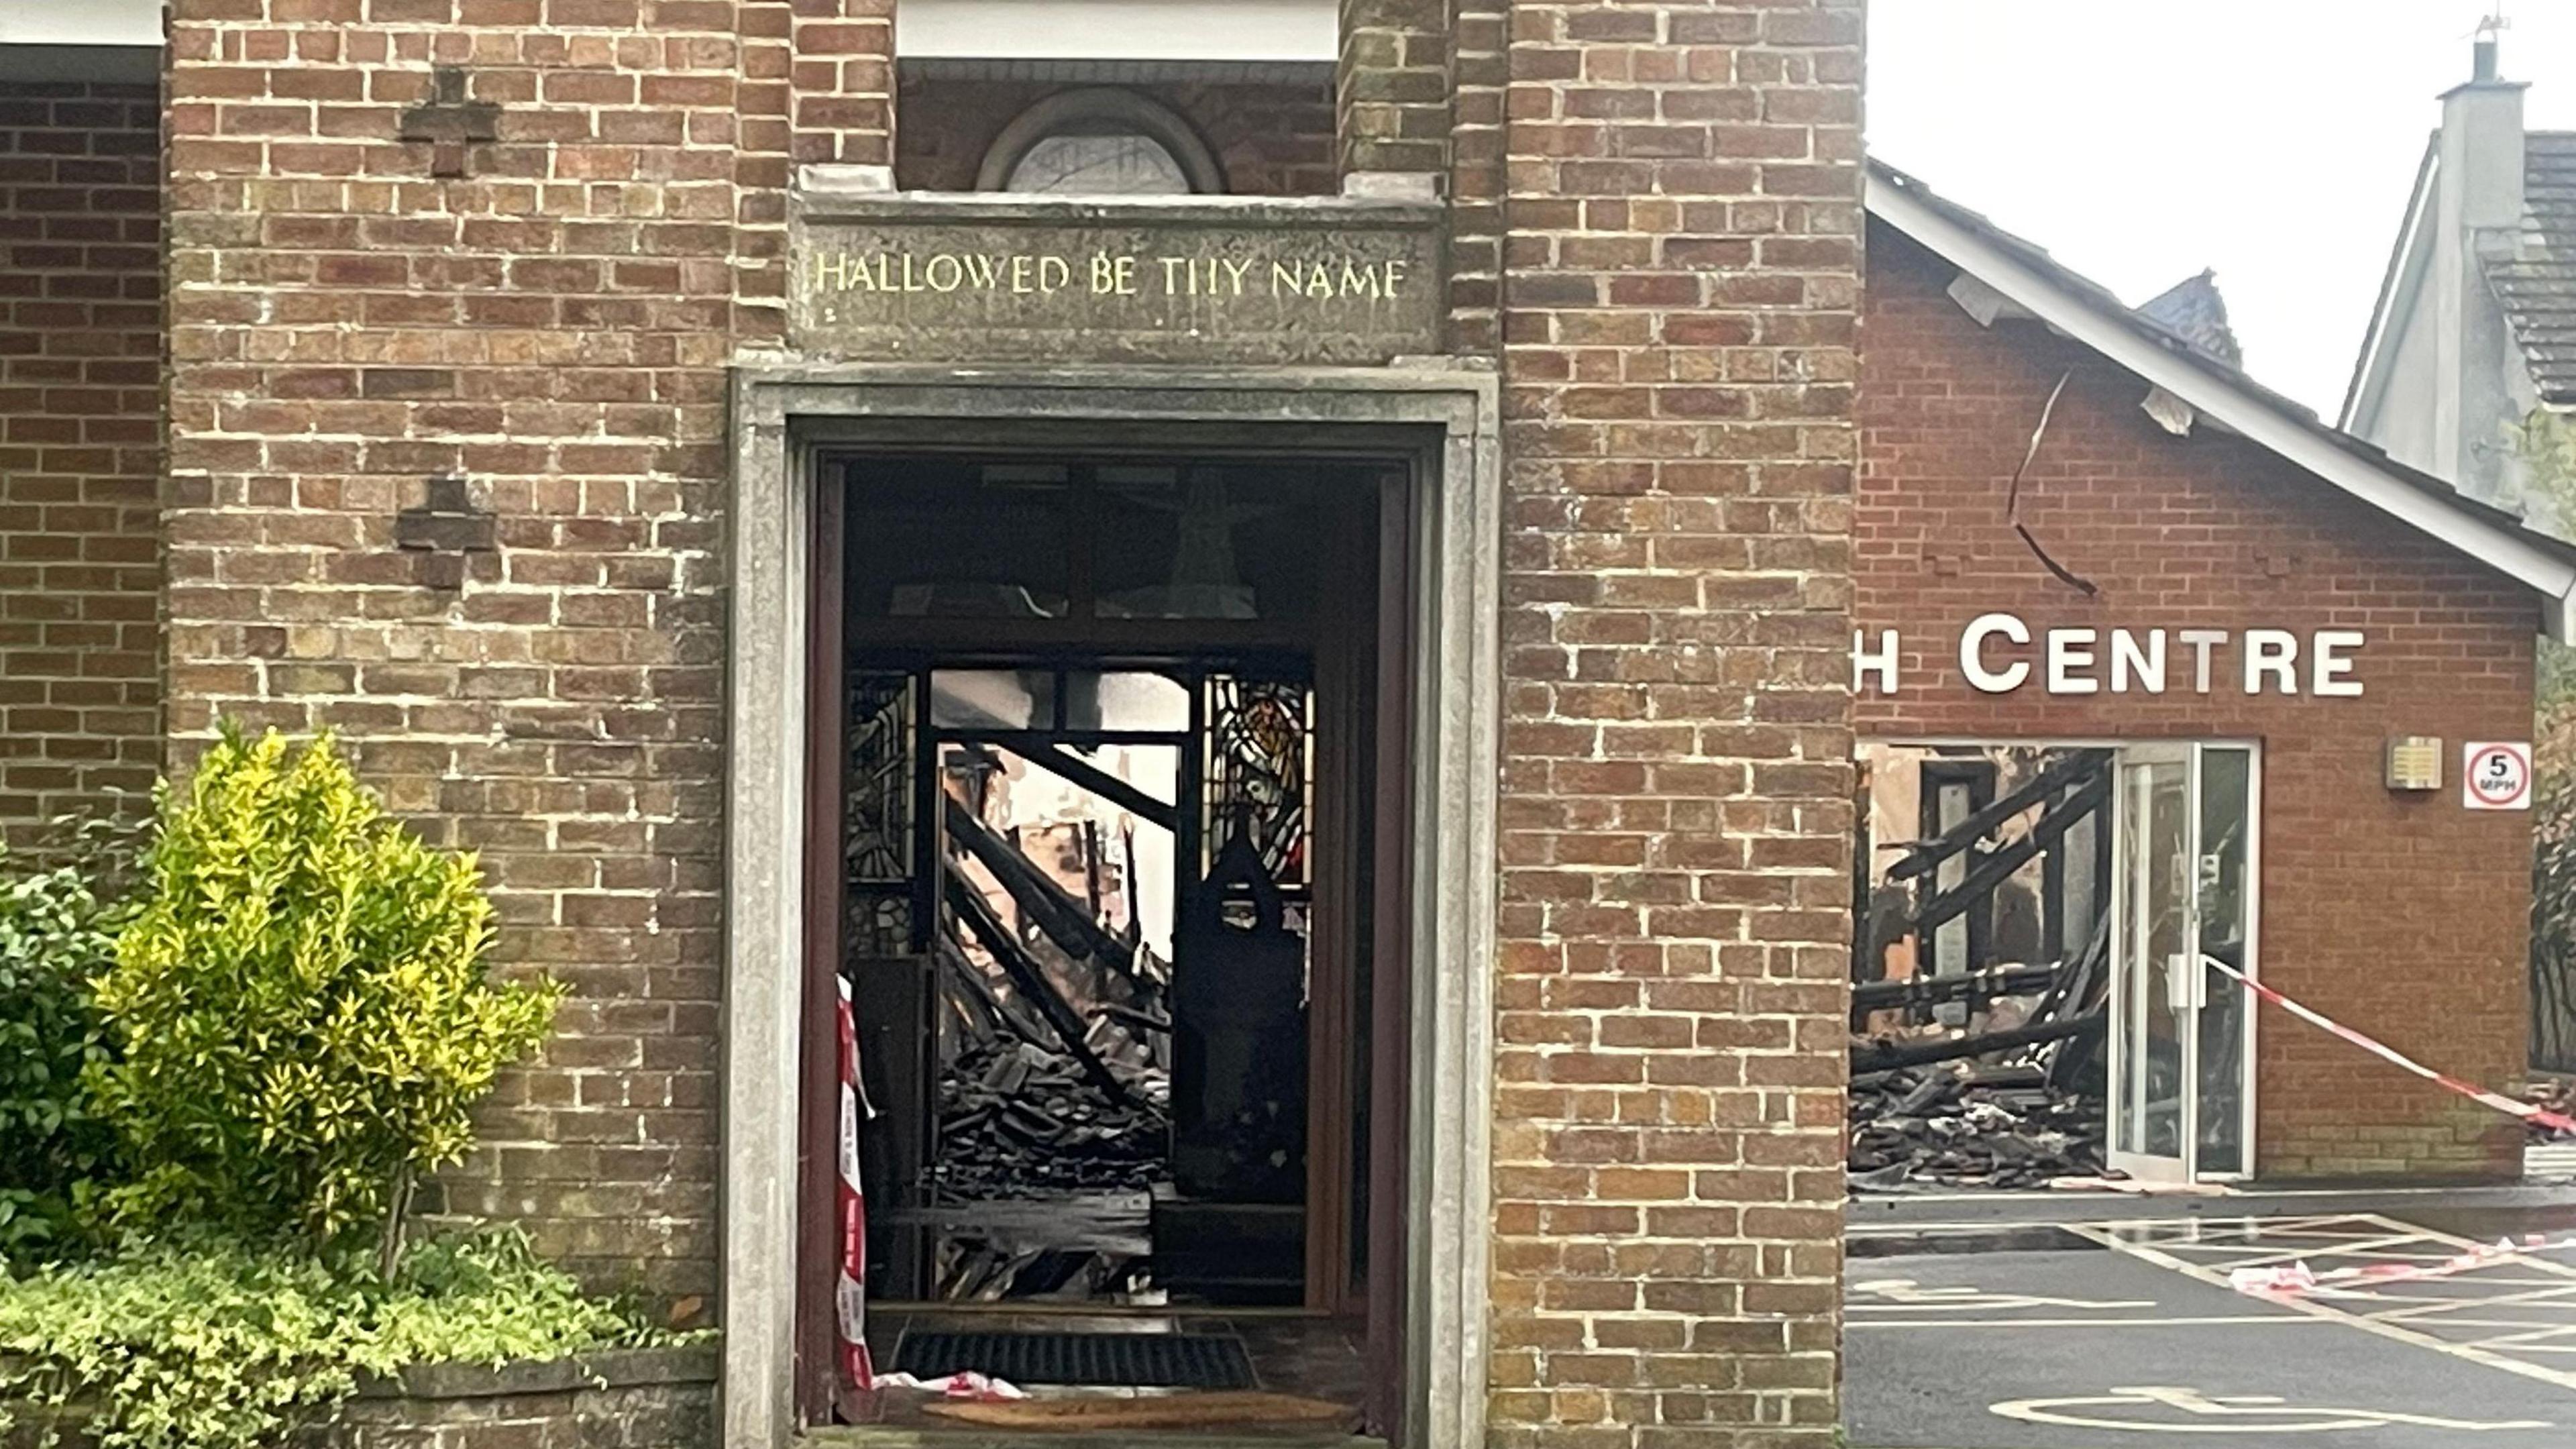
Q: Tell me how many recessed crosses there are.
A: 2